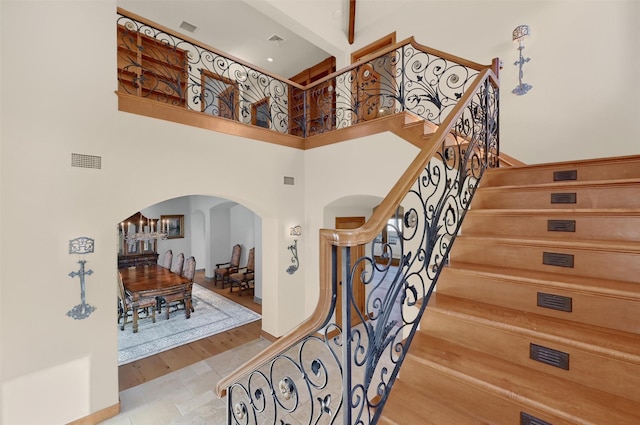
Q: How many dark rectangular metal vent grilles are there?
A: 7